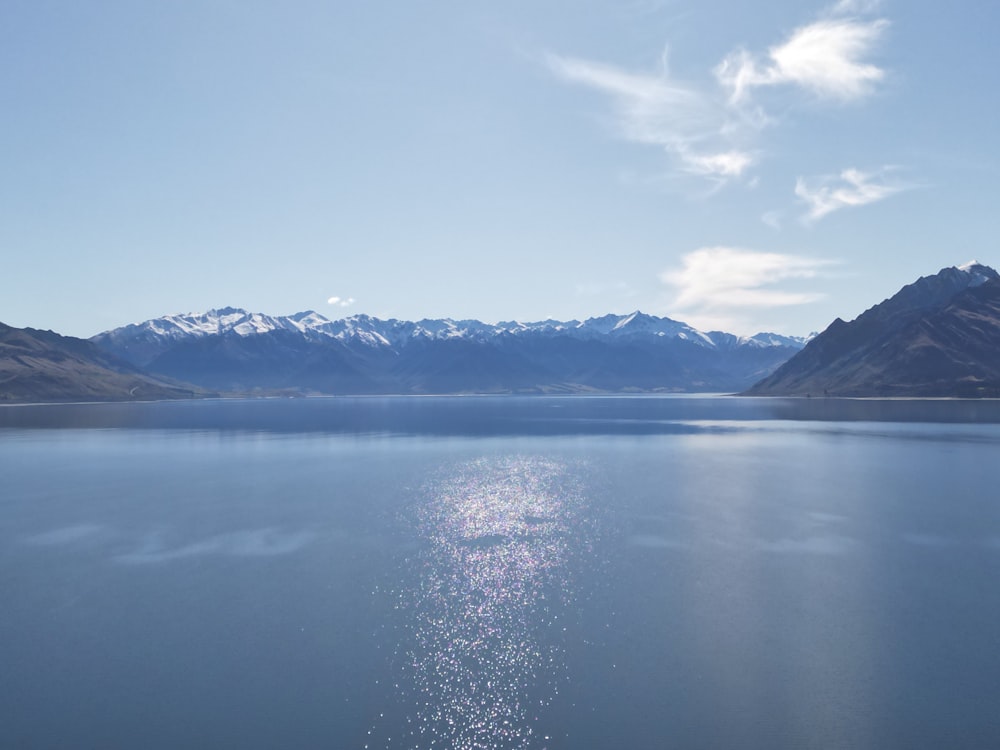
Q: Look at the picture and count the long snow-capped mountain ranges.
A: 1